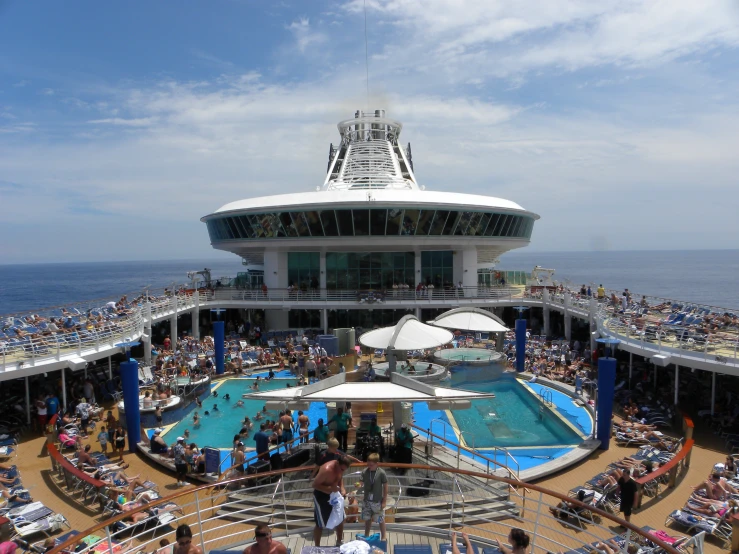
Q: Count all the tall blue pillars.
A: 4